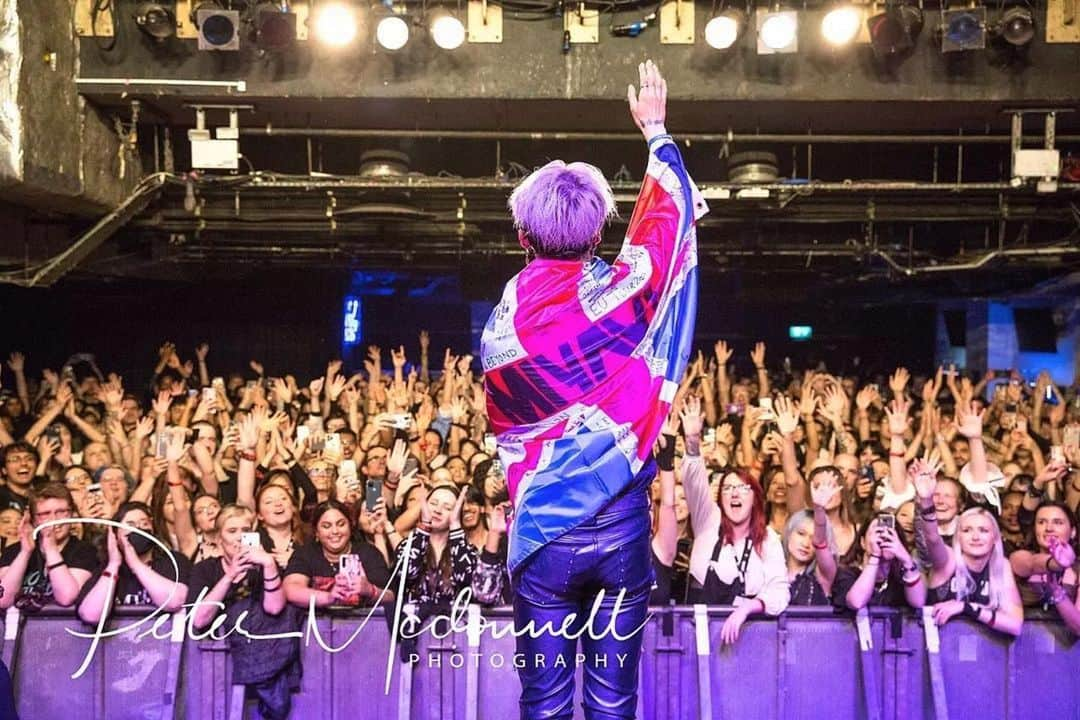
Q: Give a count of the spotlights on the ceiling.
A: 12